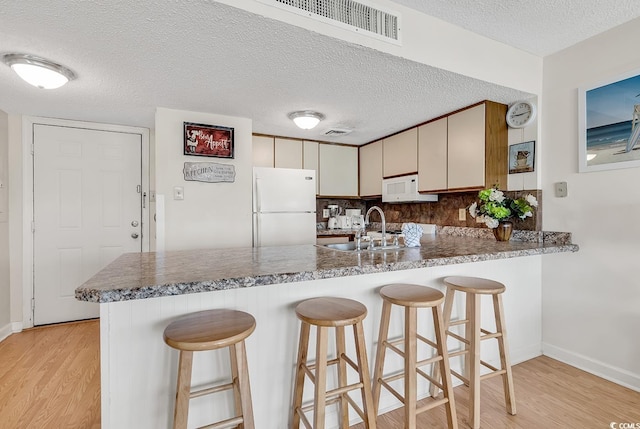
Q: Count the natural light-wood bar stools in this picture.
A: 4